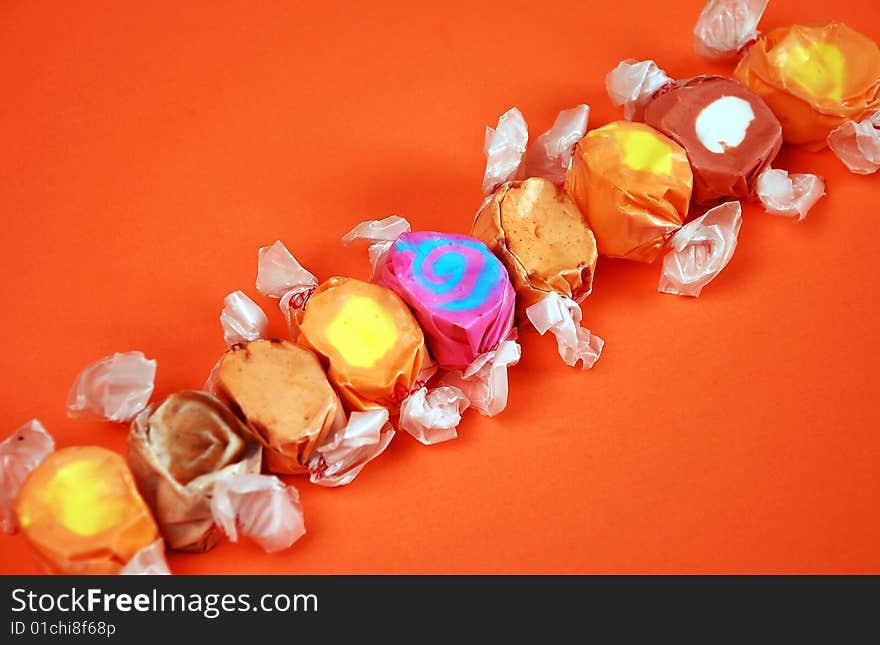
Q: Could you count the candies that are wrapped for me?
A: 9